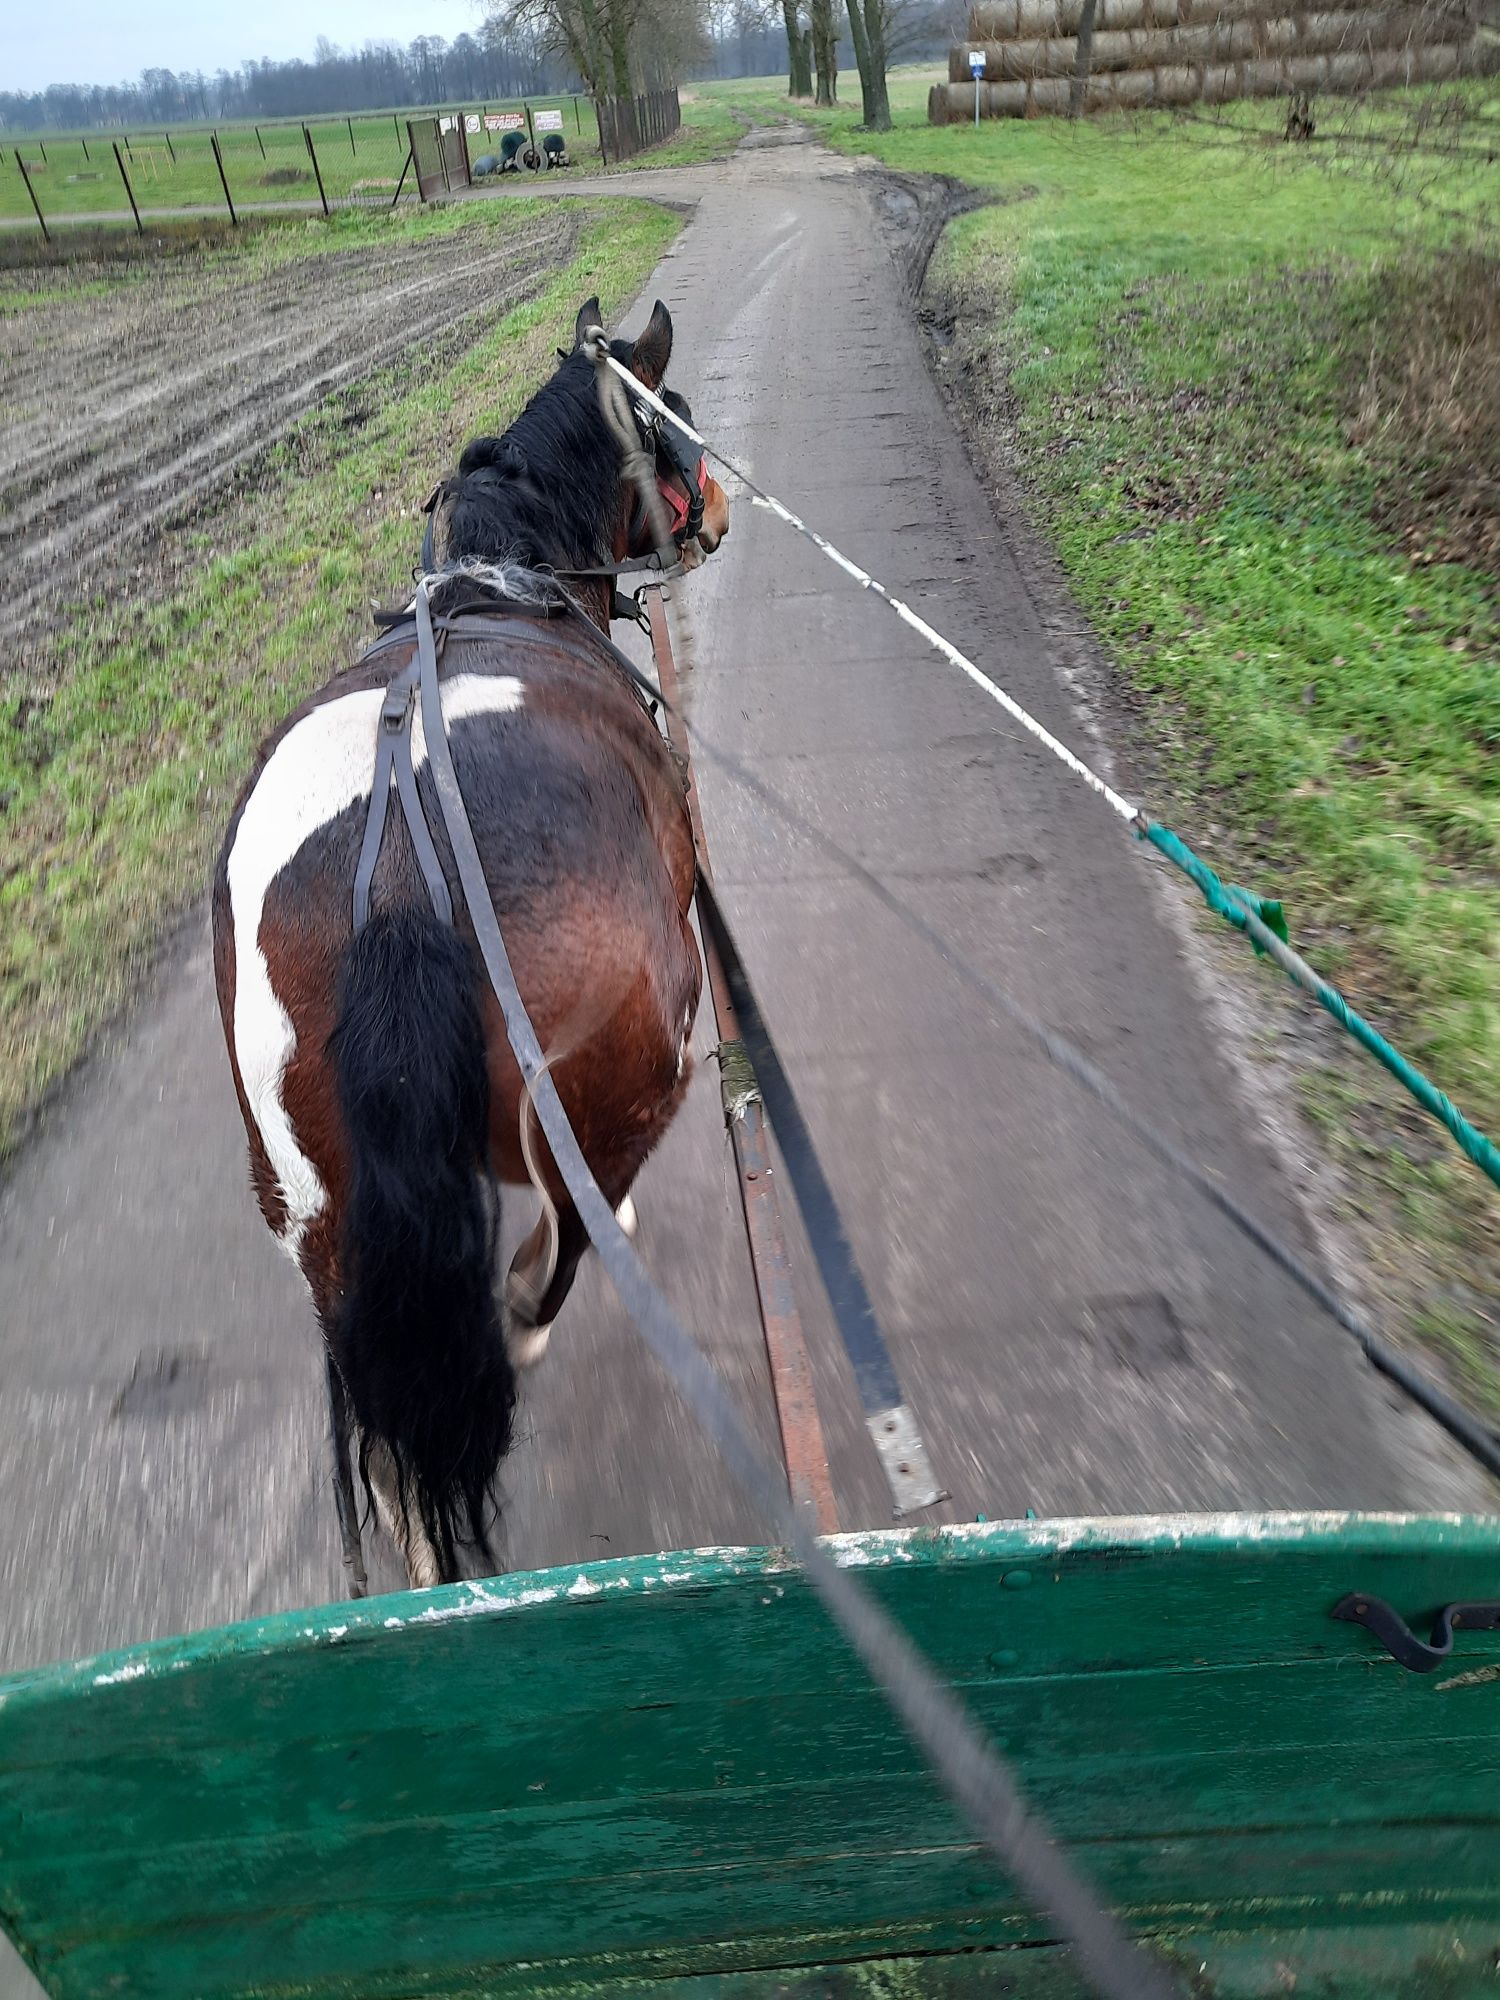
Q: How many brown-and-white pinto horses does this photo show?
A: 1